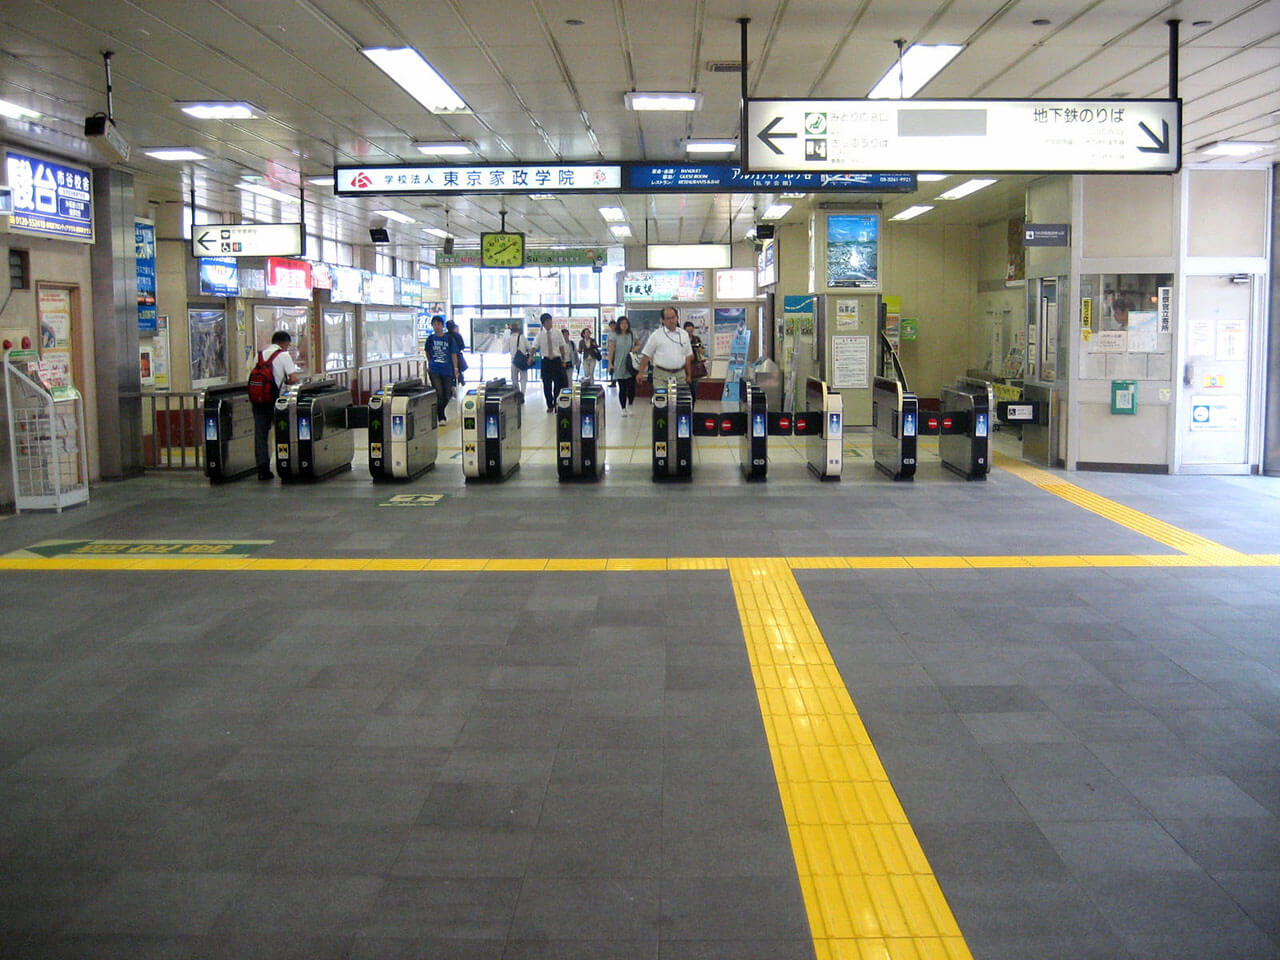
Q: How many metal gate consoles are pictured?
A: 10